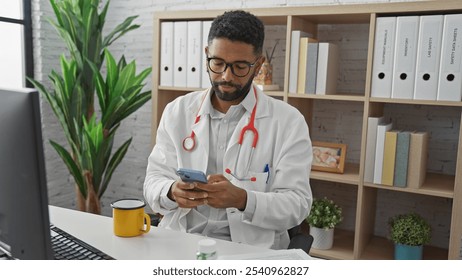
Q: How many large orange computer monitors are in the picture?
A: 0